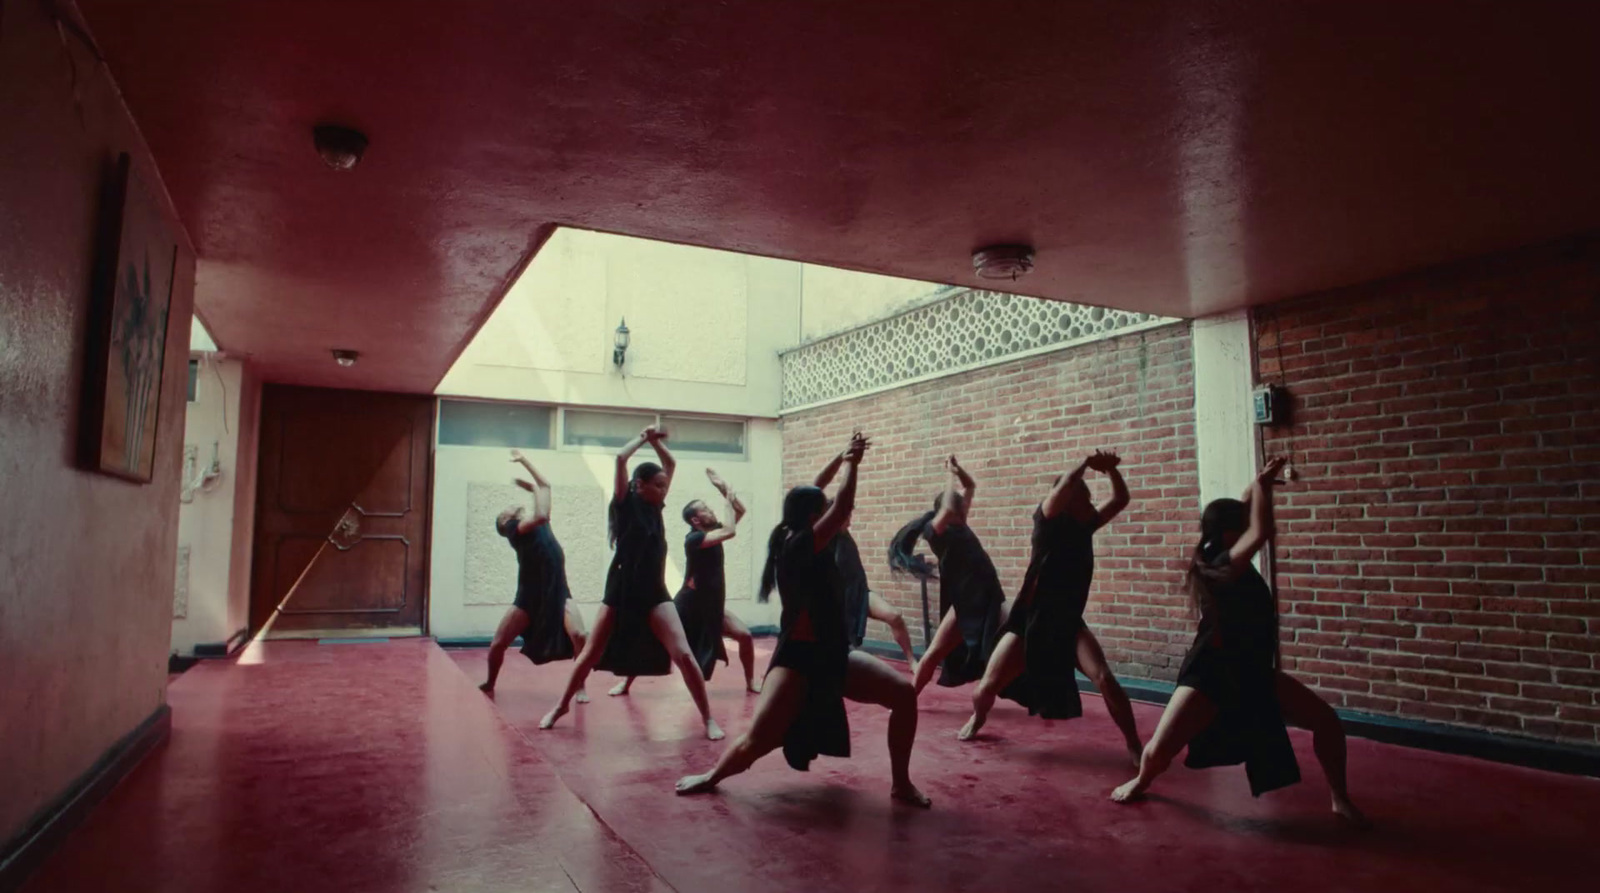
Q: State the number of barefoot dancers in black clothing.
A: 8